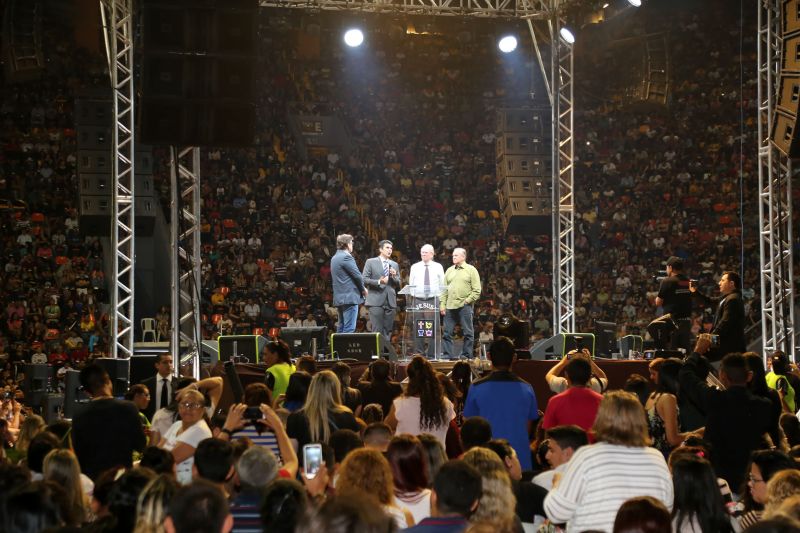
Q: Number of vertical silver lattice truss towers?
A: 4